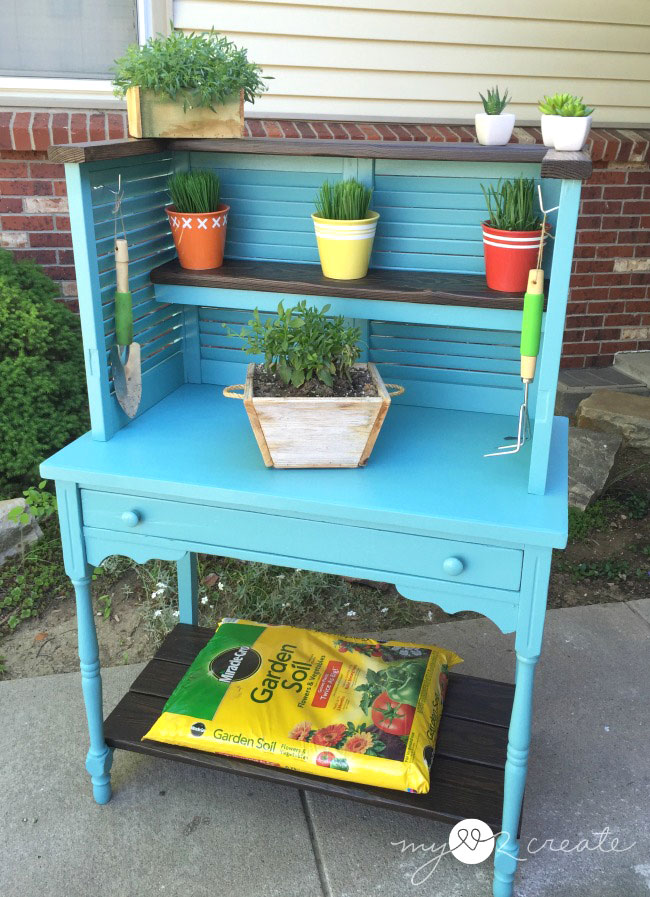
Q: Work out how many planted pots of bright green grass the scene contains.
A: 3